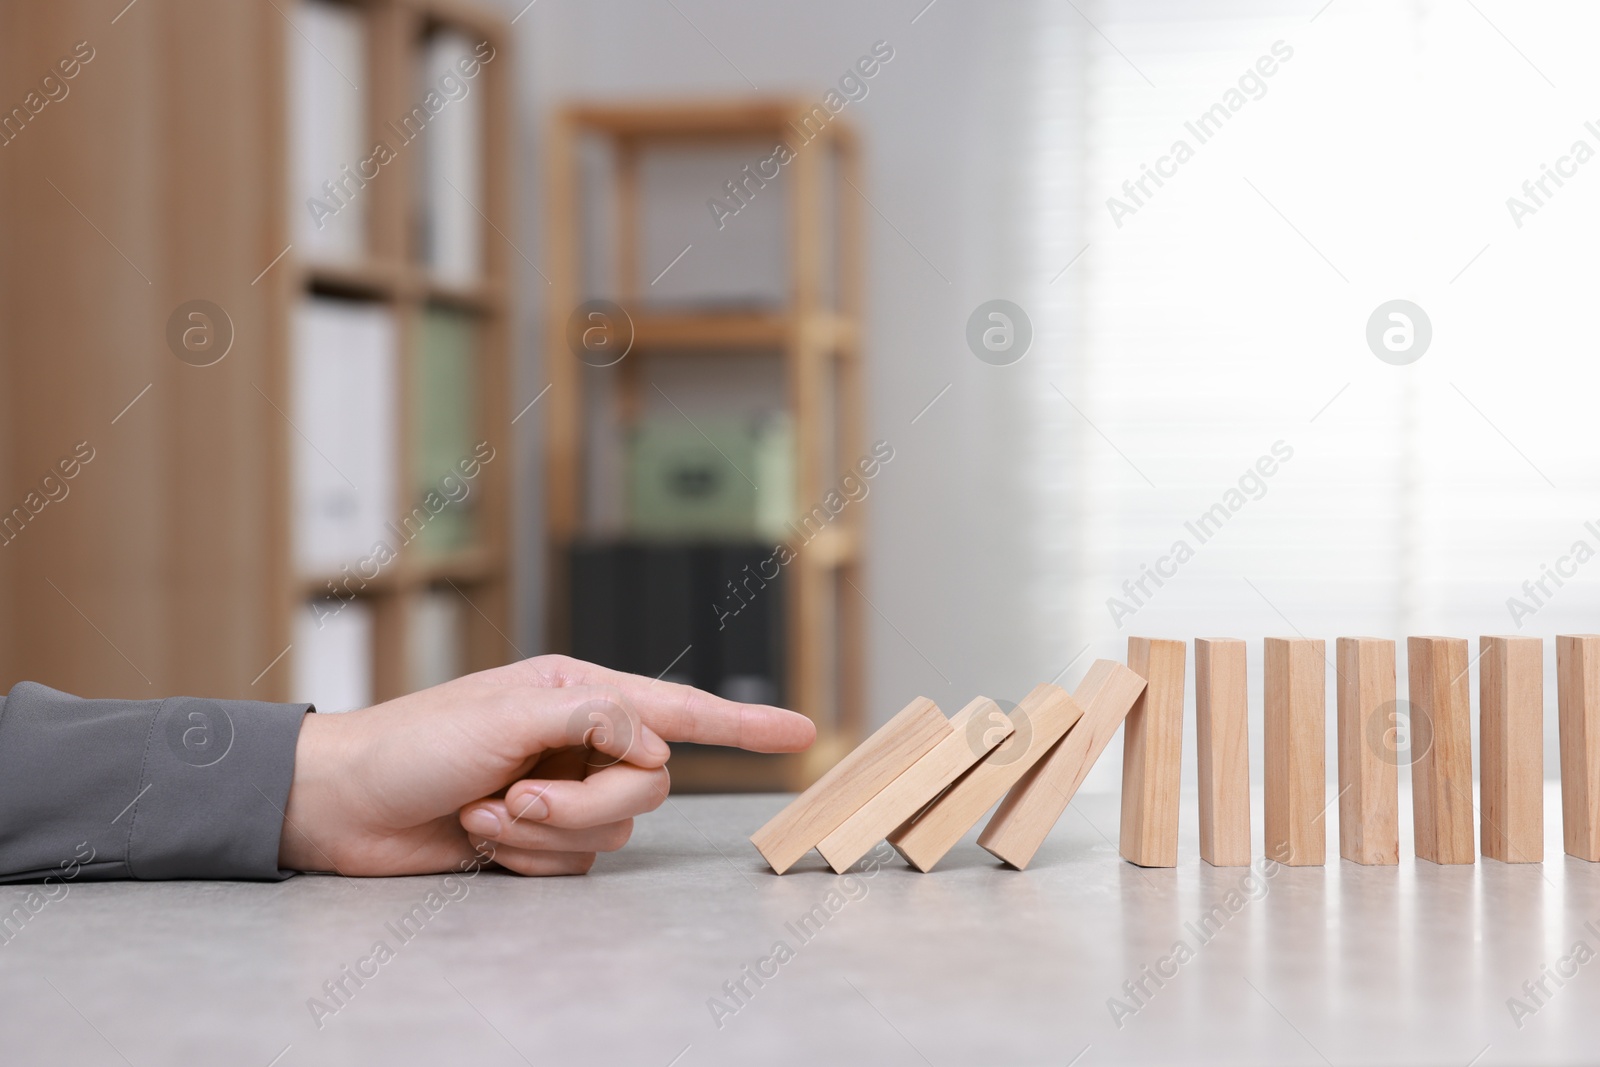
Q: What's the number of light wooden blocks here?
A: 11